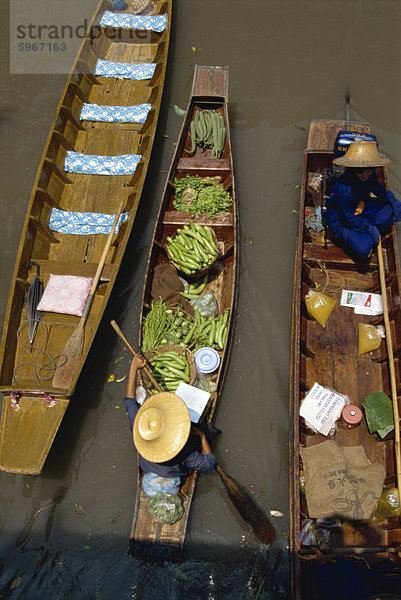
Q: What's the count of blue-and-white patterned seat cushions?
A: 5